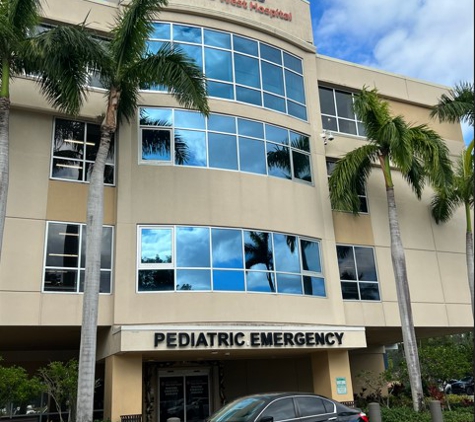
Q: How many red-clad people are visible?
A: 0